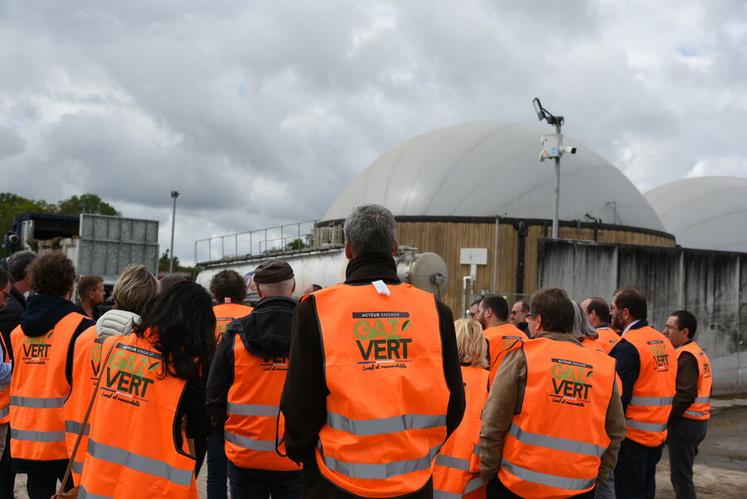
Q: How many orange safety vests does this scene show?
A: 14